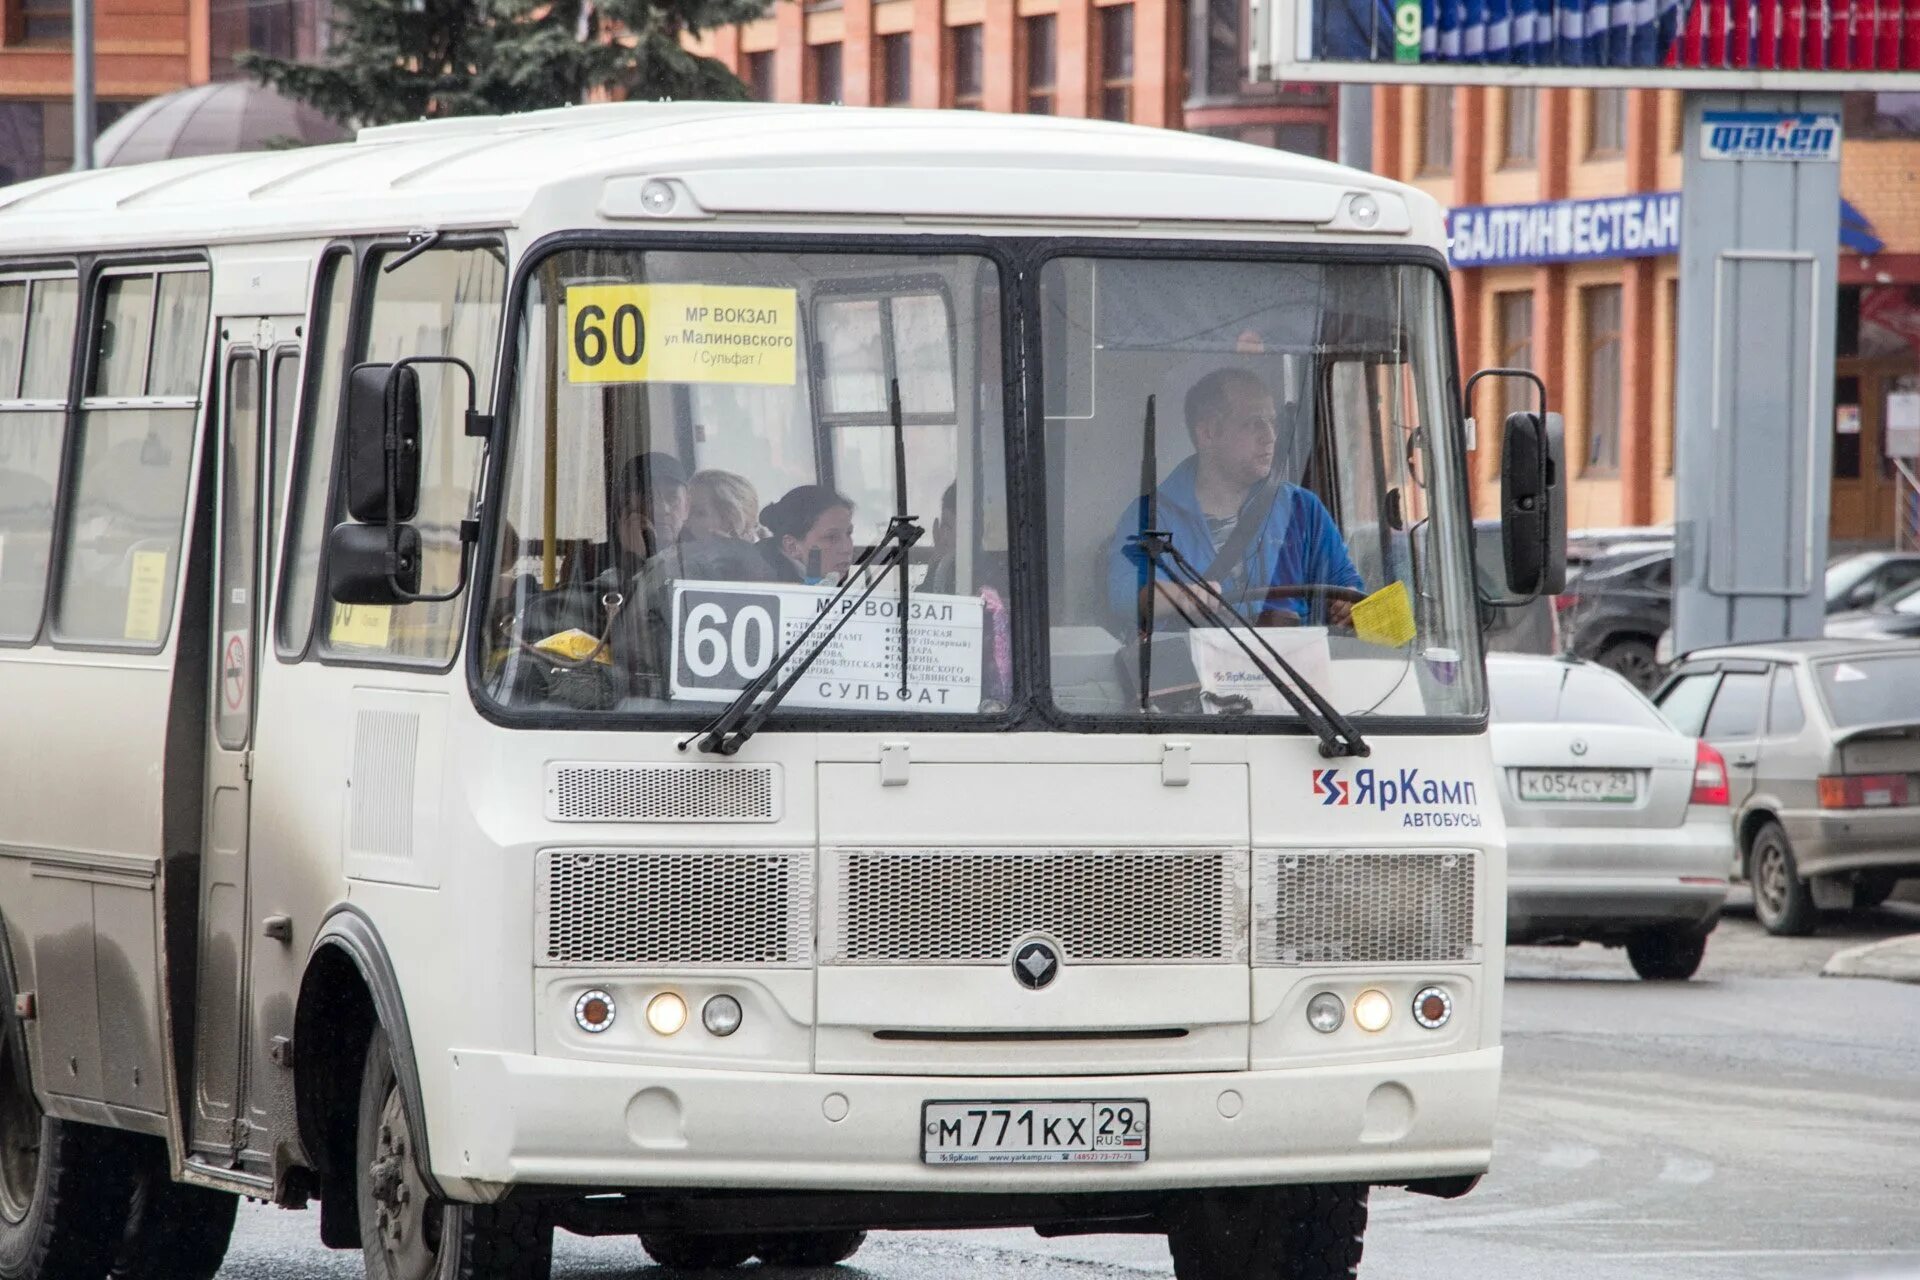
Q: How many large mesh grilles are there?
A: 3